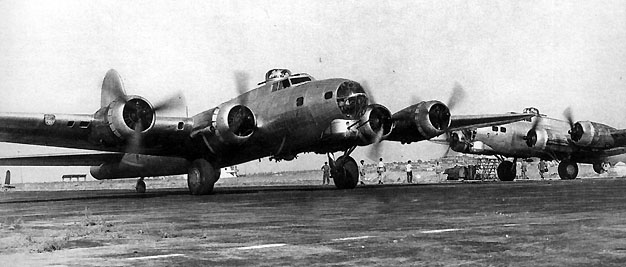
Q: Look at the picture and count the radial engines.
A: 6